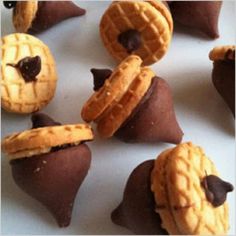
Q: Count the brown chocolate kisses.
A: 6